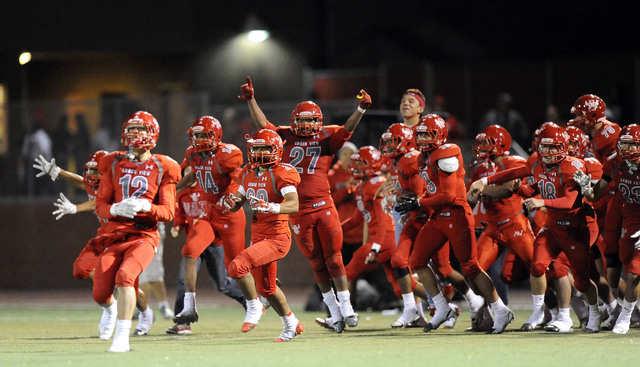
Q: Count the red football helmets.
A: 14